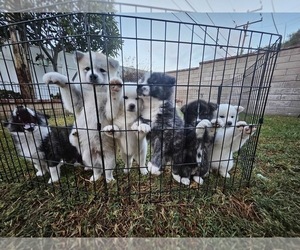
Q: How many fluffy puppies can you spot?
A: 6